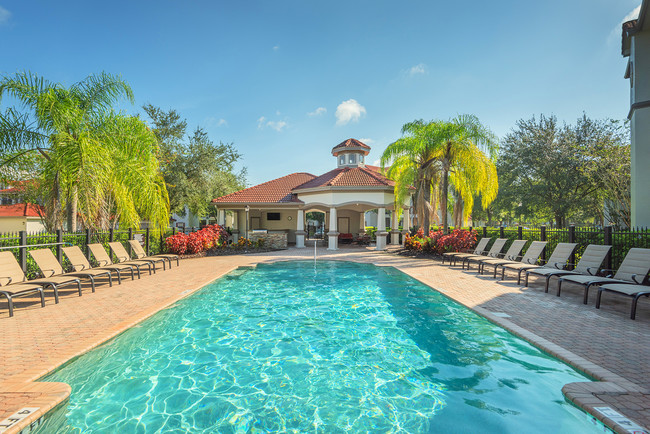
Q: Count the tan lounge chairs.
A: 15